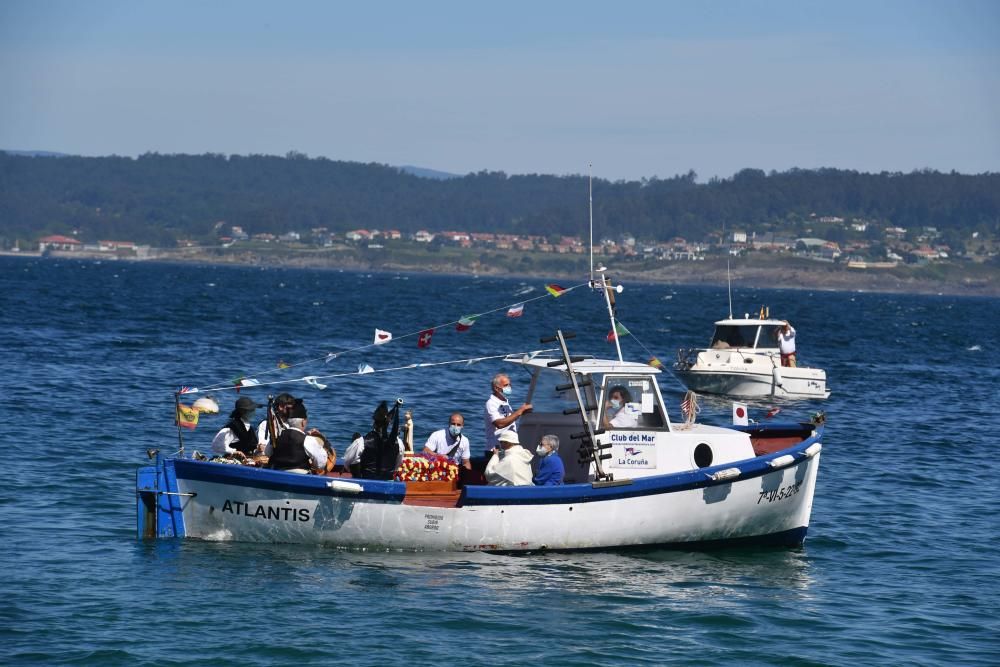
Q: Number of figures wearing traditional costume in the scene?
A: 4